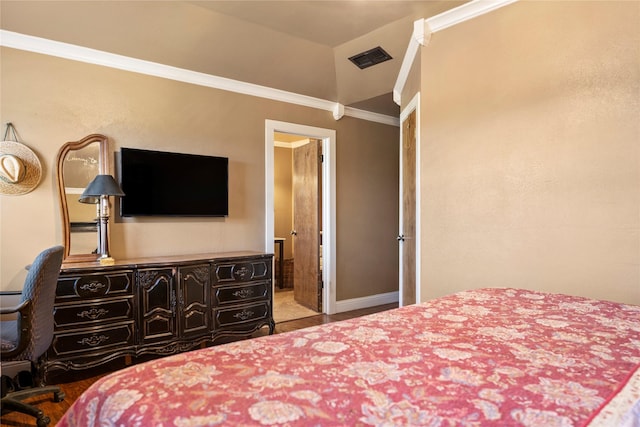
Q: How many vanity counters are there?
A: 1